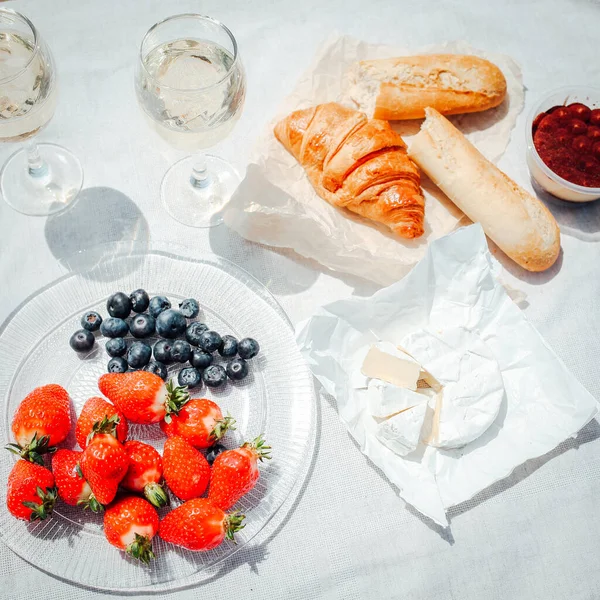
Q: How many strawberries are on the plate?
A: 12